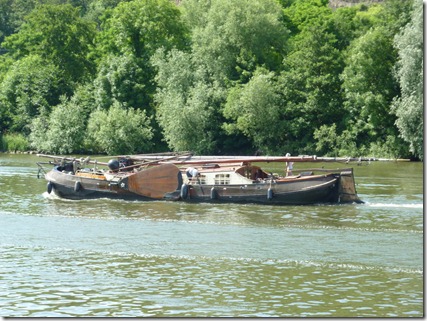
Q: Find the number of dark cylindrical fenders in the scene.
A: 5